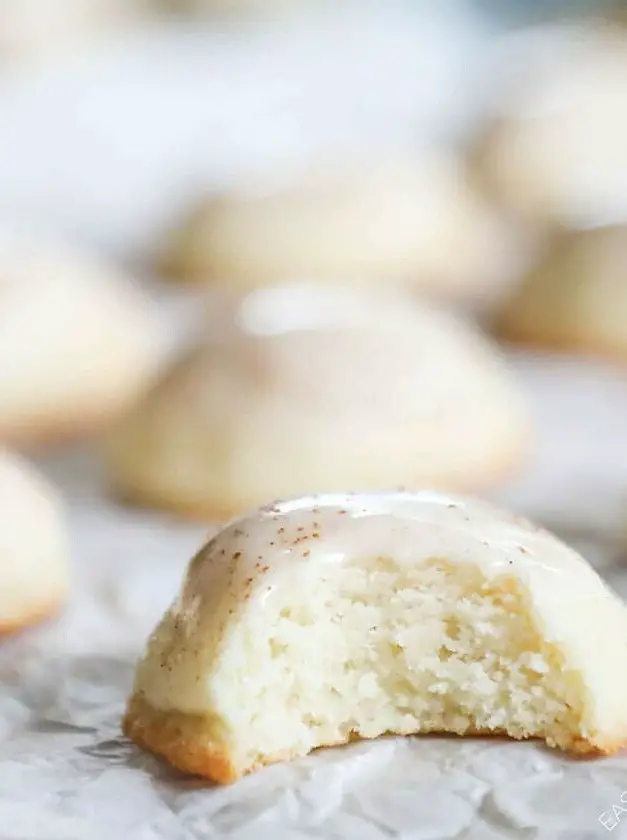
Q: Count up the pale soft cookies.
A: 7